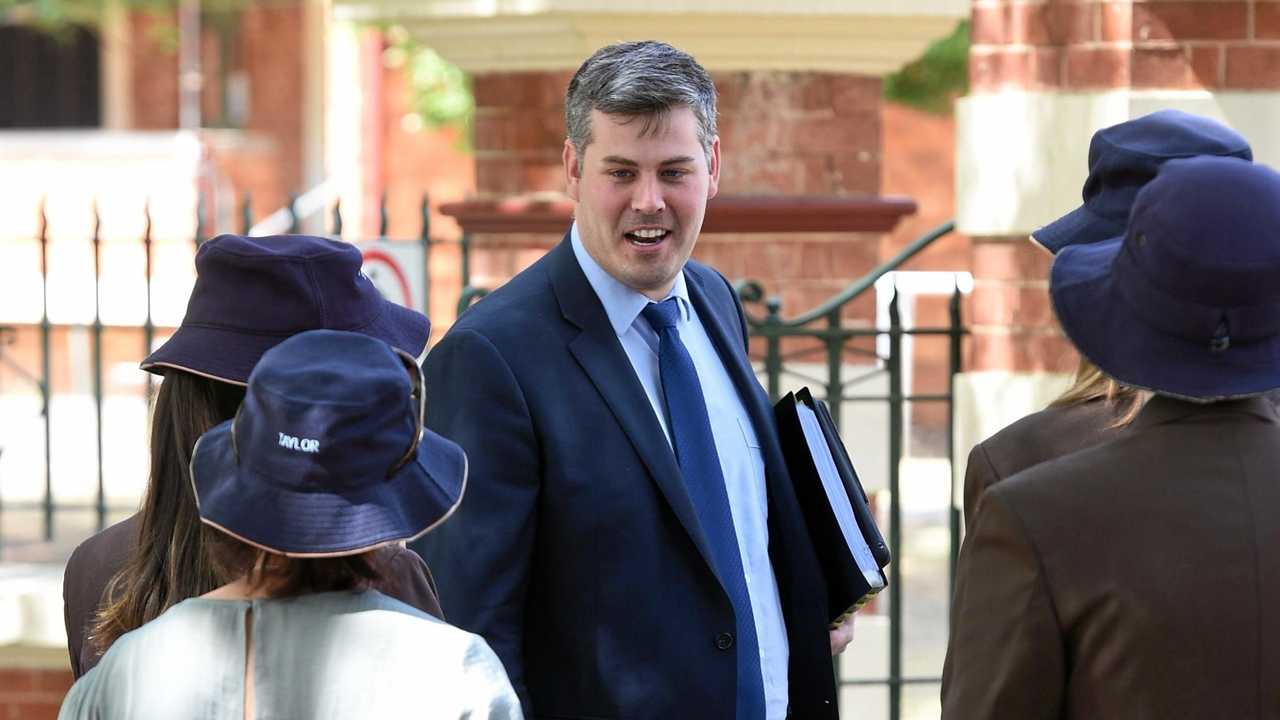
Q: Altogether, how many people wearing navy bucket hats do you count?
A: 4